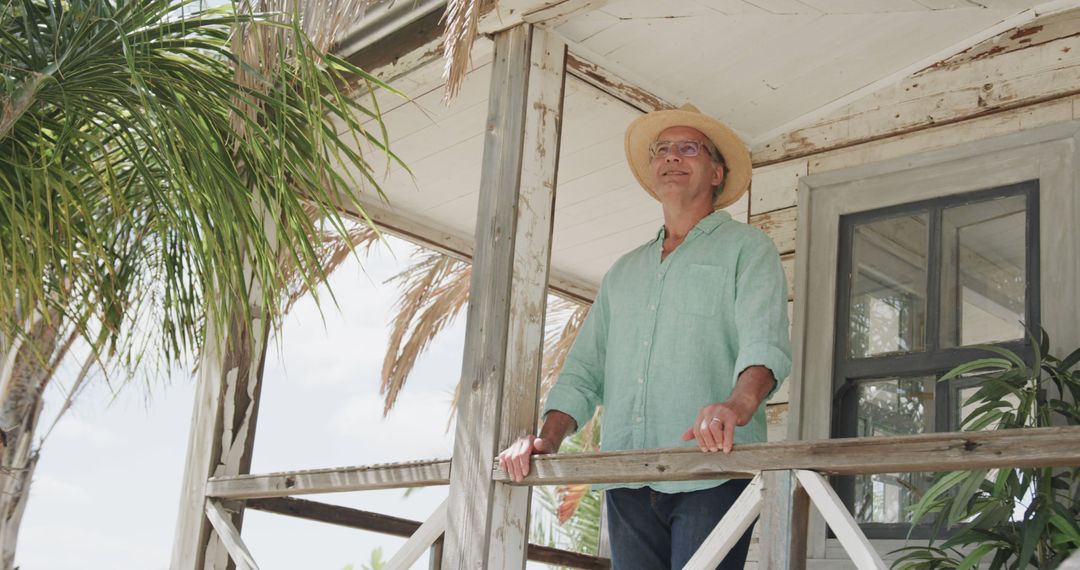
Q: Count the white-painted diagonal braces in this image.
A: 4